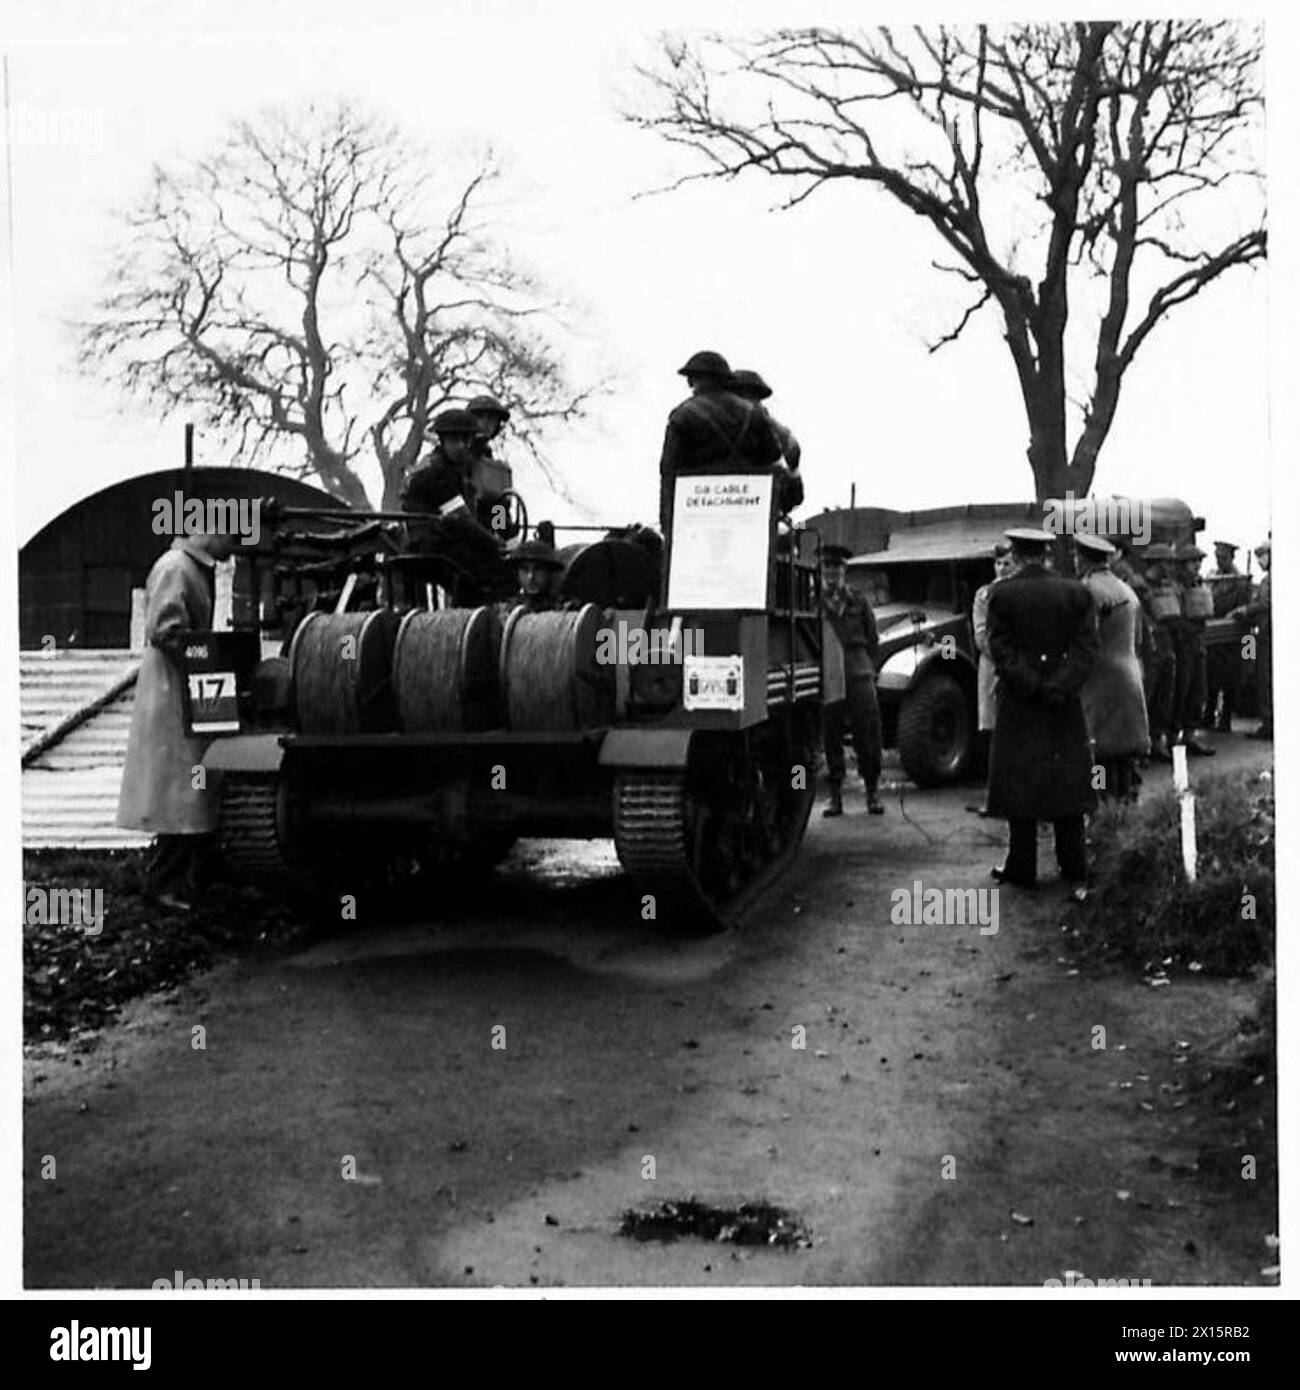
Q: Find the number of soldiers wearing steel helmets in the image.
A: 7